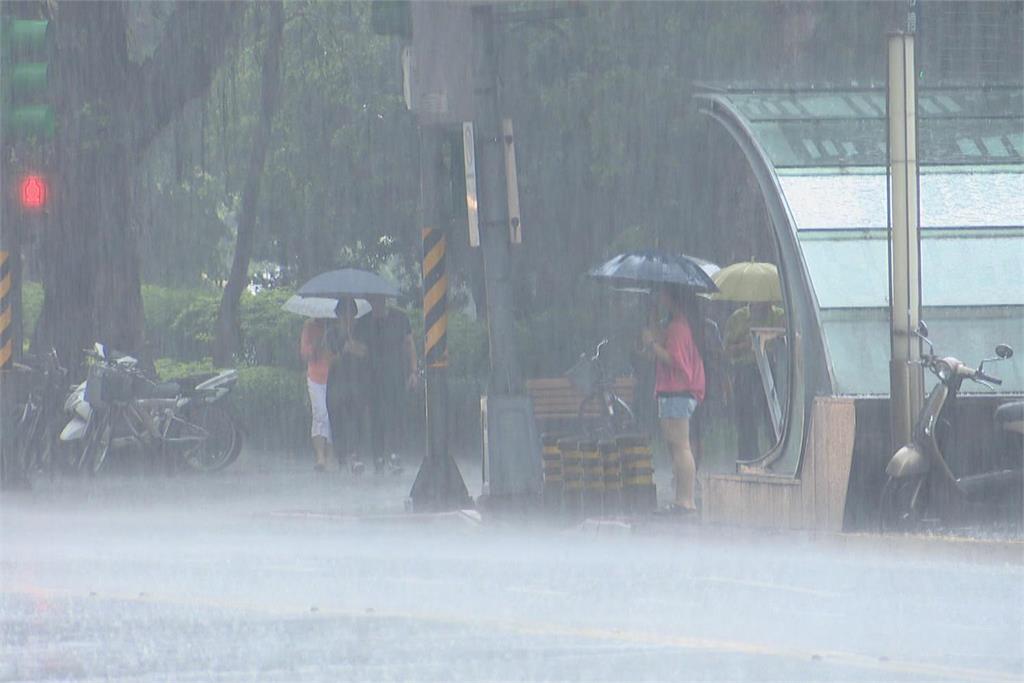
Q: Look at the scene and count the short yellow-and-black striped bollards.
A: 5